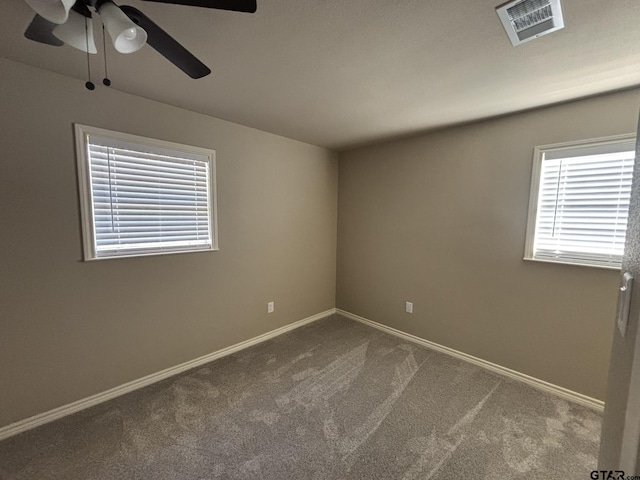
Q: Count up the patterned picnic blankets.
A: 0